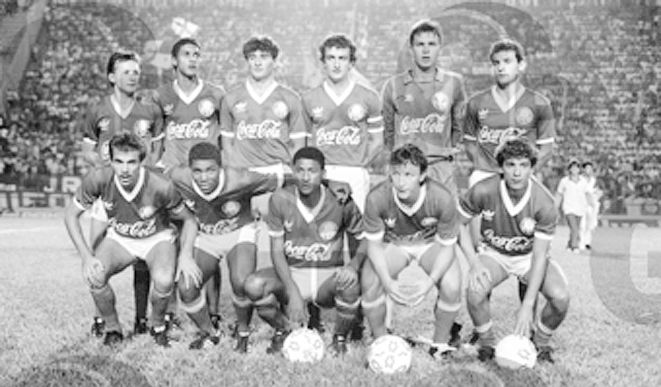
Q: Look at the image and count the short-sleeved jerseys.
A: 10